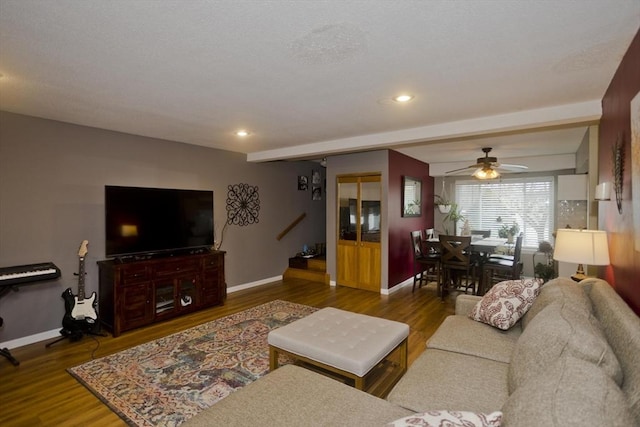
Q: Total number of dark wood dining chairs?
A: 6